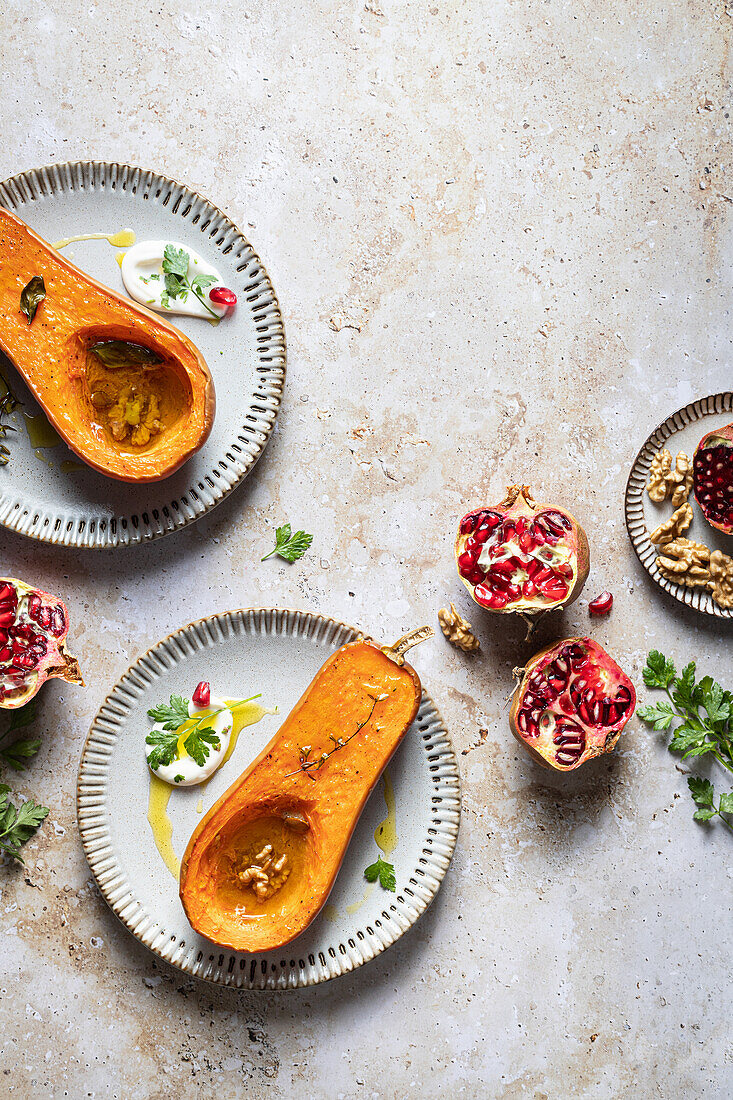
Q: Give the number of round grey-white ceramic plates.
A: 3